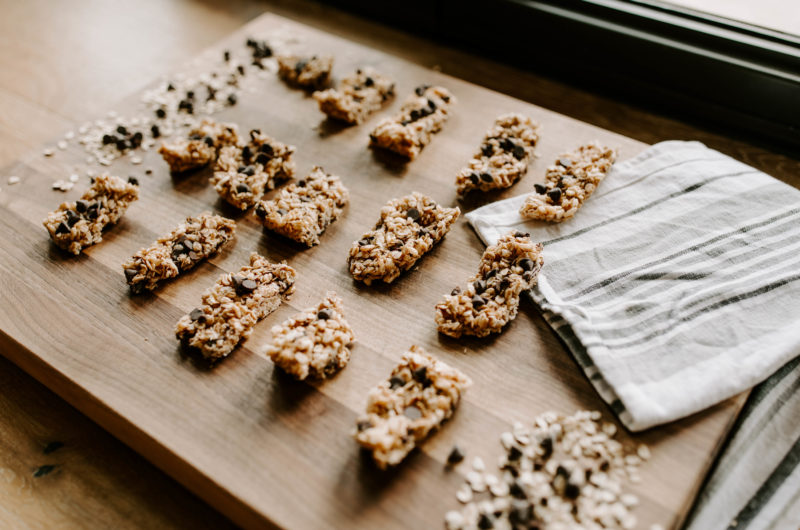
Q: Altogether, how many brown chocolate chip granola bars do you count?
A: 15